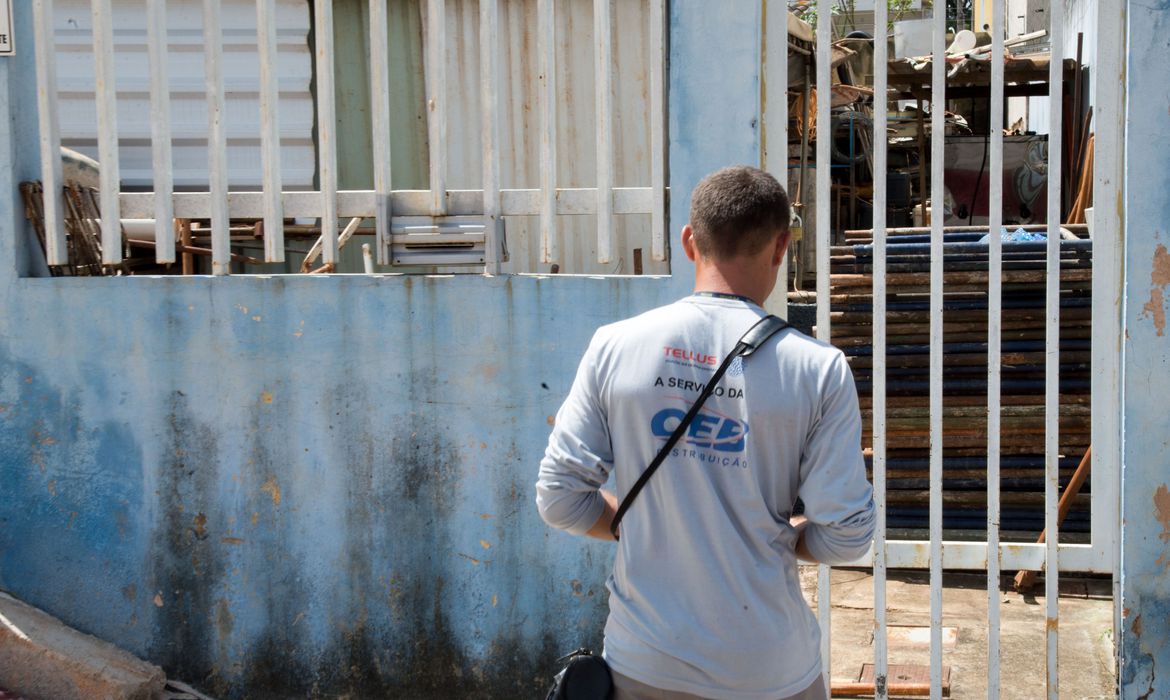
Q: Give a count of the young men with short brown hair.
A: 1